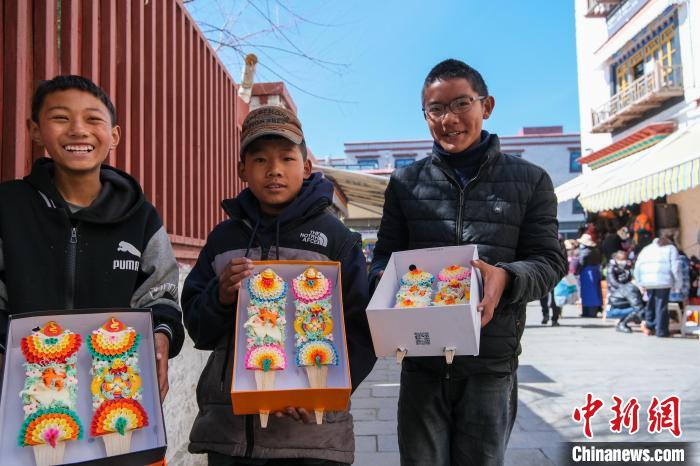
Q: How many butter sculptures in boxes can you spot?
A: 6